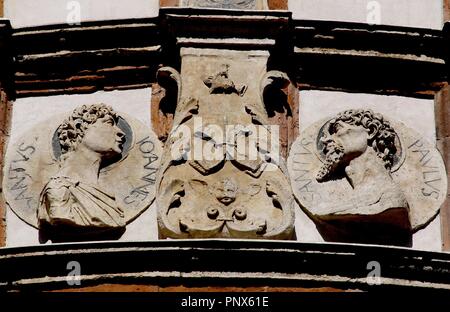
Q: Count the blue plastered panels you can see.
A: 0